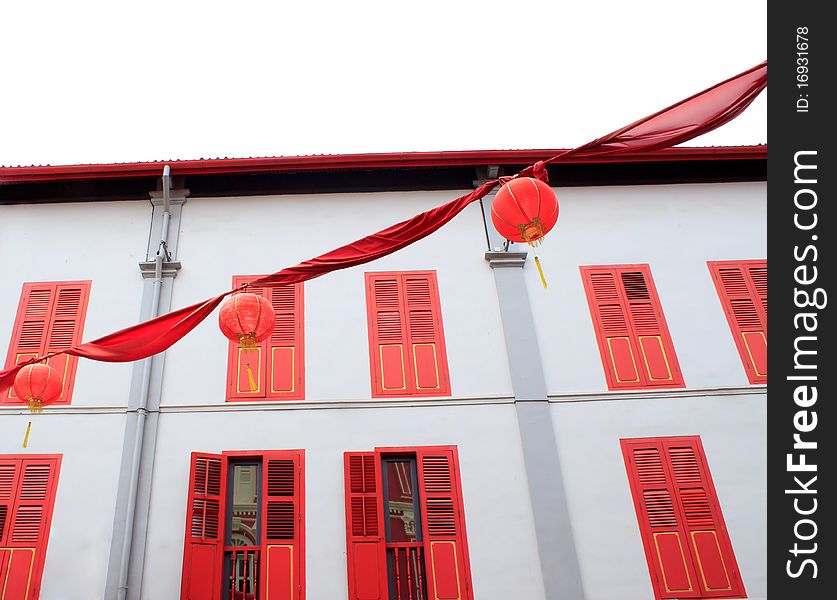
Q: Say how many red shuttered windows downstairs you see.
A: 4